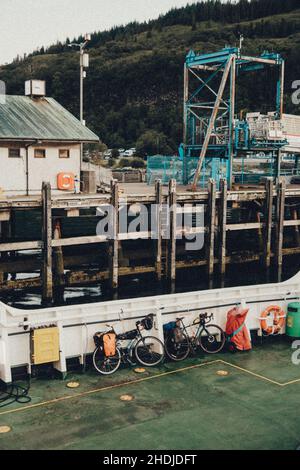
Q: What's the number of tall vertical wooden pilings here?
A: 8